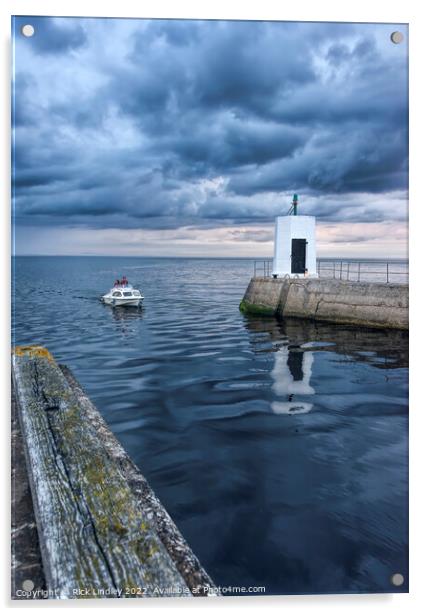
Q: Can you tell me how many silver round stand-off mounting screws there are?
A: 4